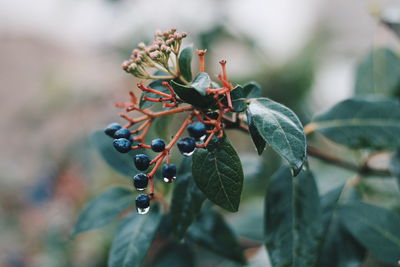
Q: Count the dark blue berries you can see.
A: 10